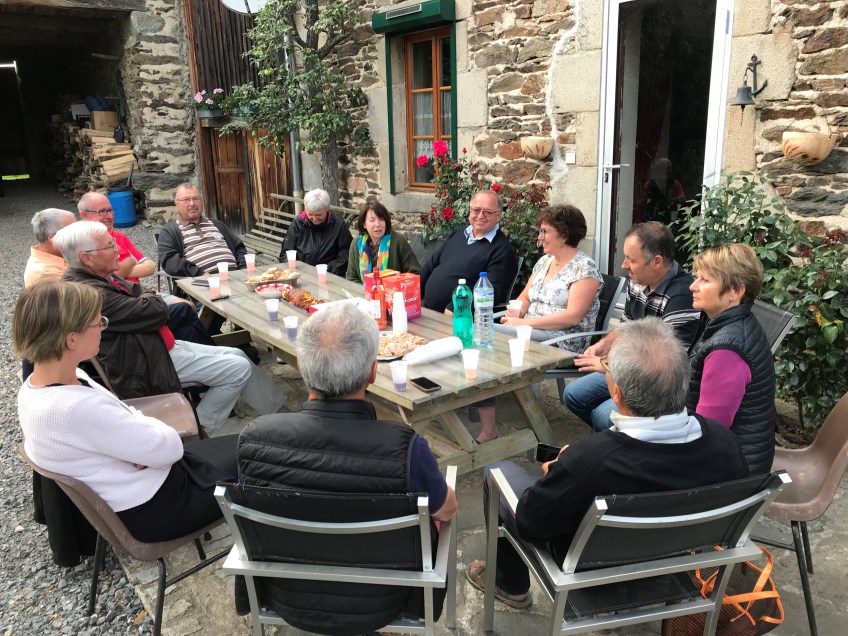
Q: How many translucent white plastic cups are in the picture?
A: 12